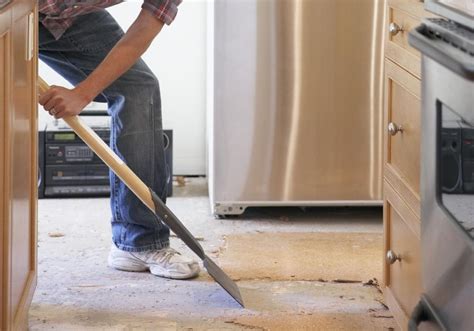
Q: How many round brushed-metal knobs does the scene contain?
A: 3